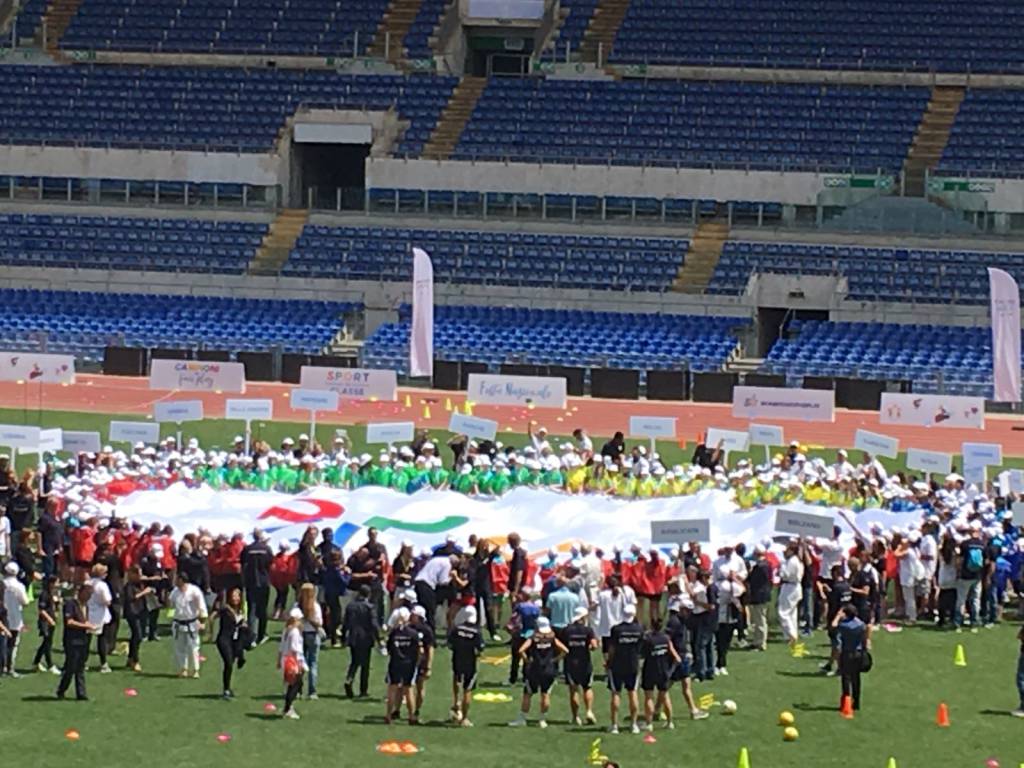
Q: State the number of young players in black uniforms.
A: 8